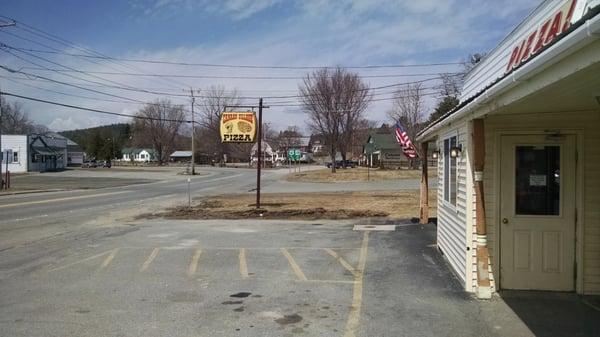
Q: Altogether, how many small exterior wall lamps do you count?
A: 2